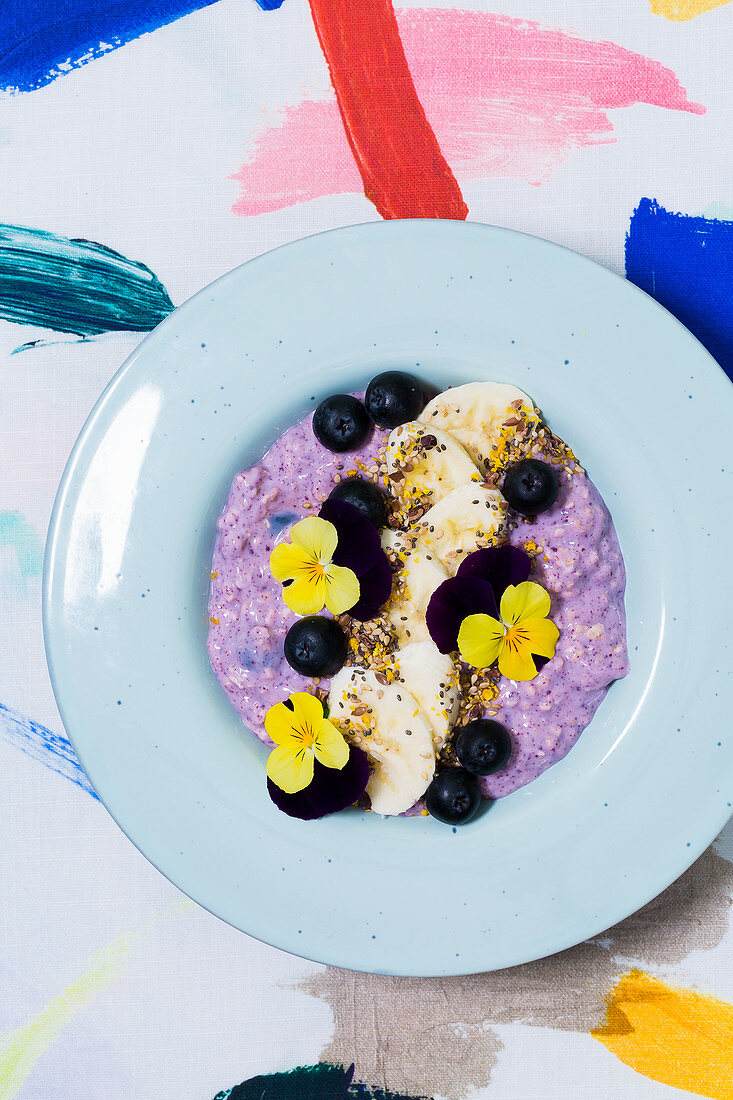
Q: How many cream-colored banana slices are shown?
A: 6